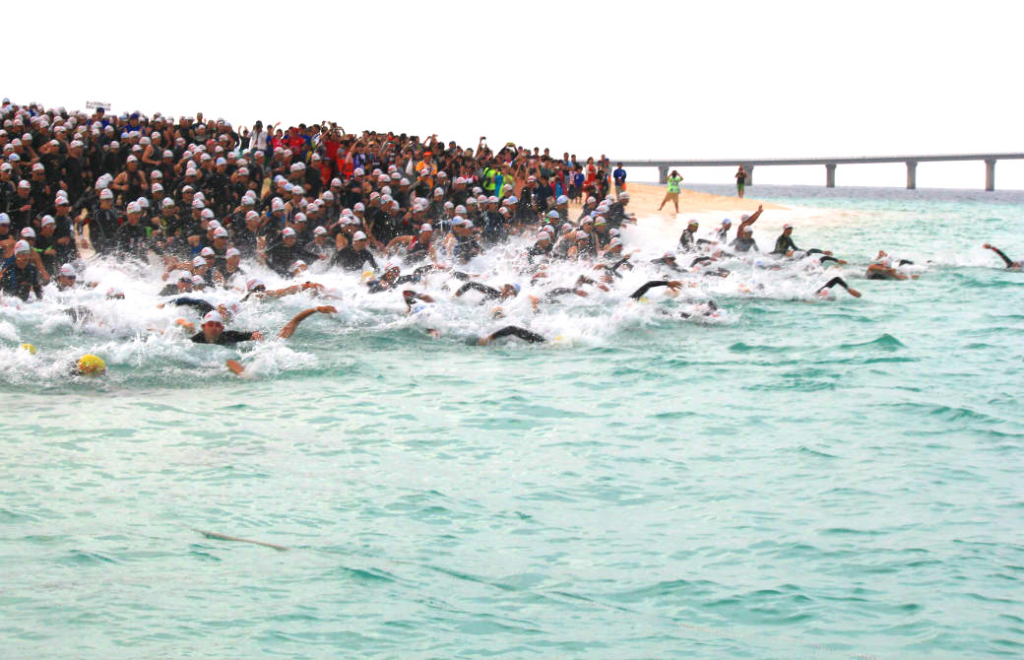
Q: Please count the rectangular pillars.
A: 5